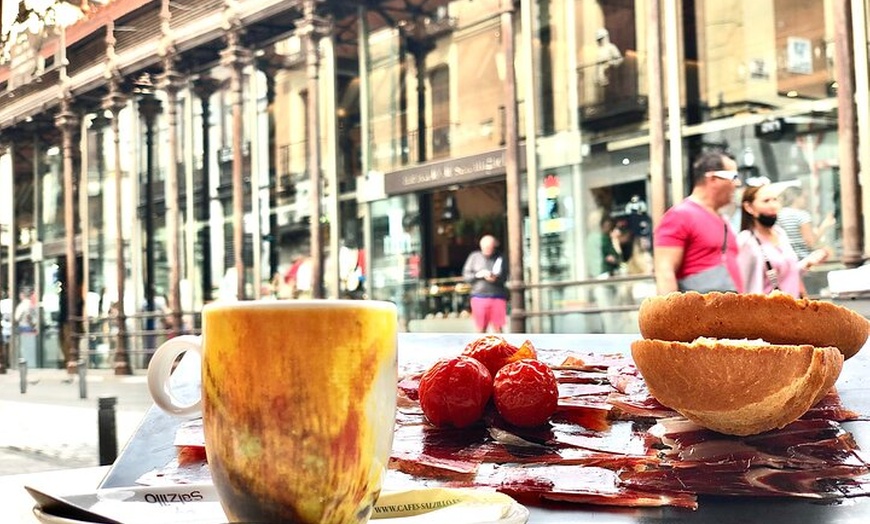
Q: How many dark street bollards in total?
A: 3